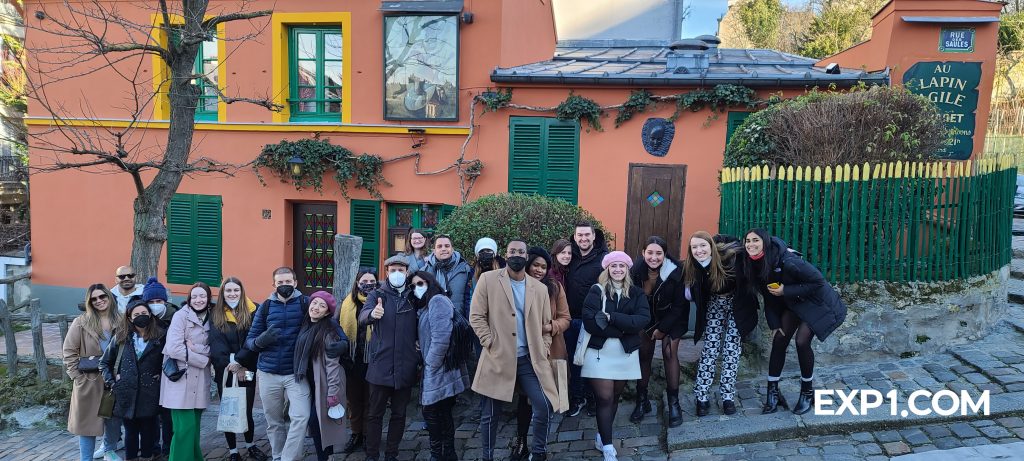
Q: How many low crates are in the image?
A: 0